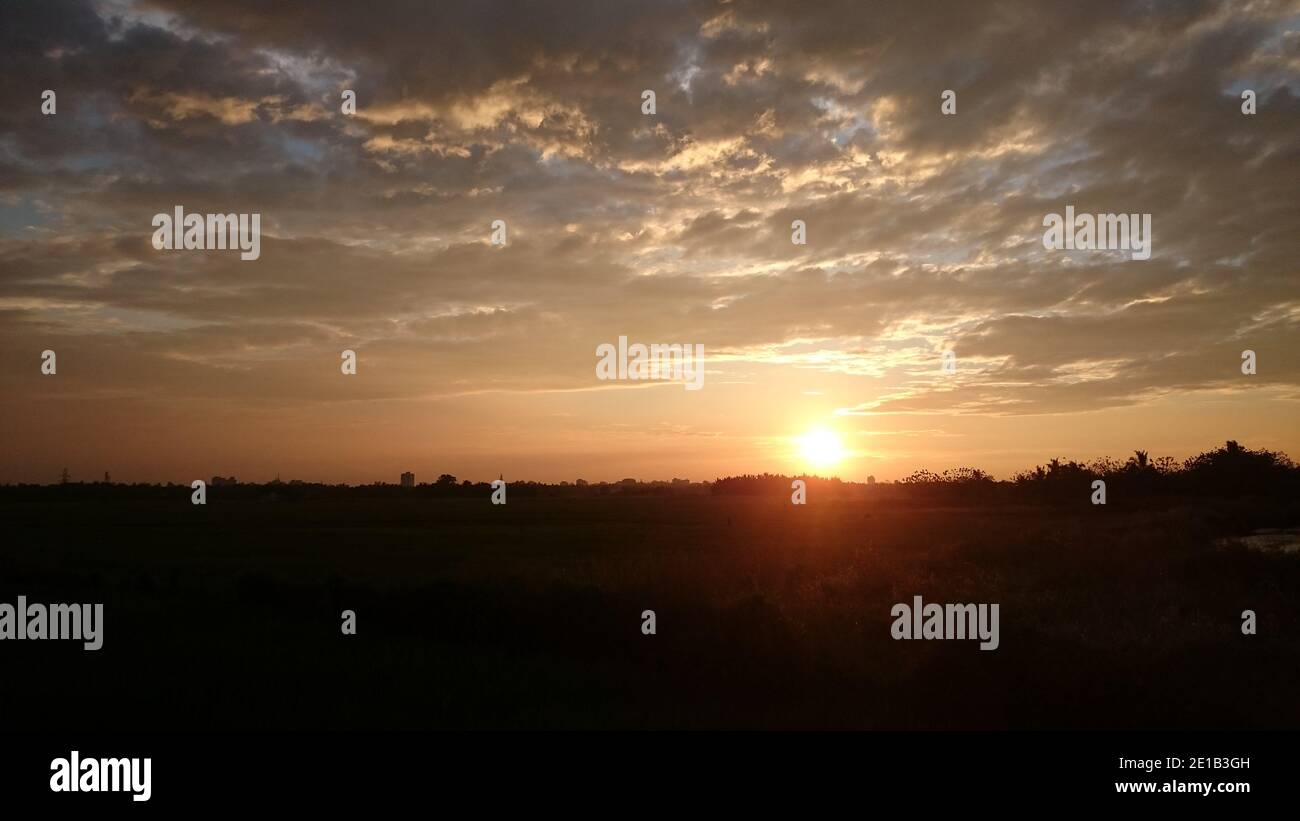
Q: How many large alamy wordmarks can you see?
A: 6